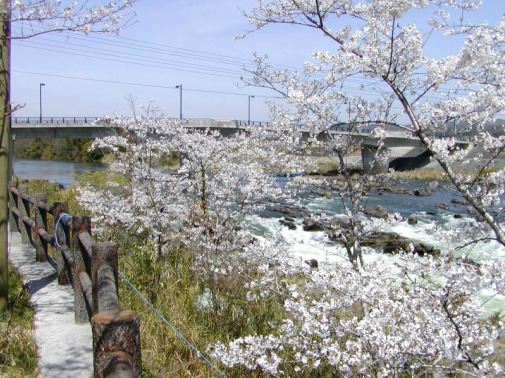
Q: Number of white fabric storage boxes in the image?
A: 0